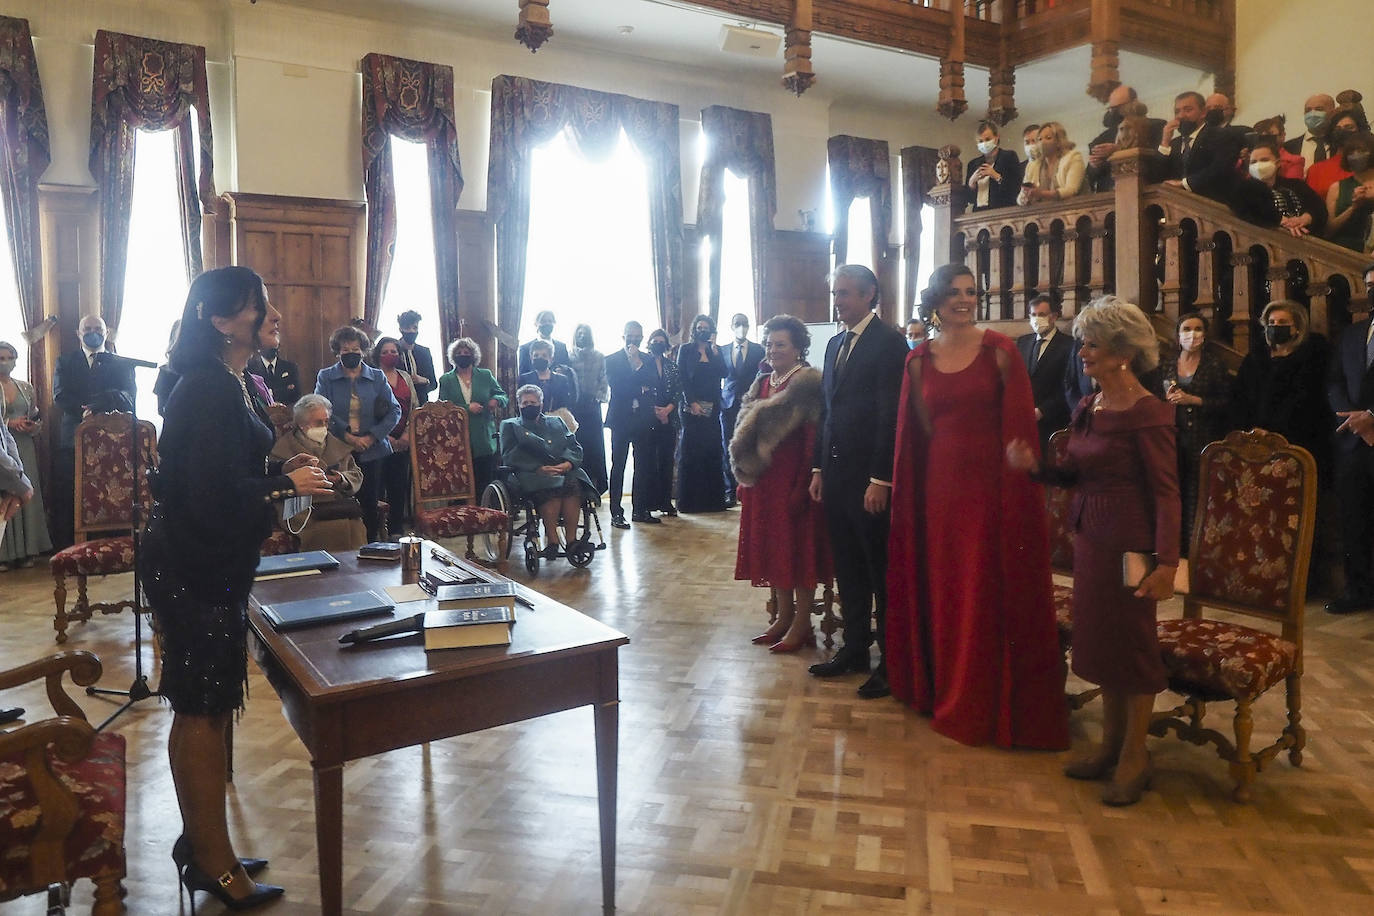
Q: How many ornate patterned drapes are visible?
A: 7